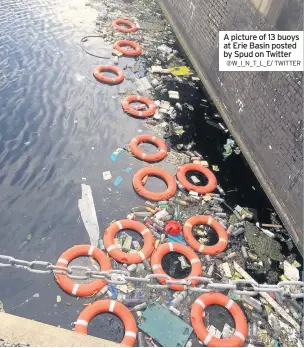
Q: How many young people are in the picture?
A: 0